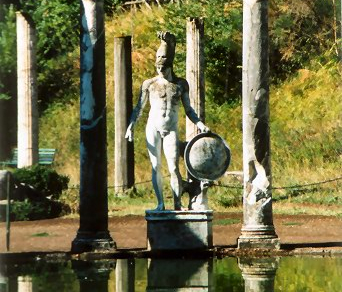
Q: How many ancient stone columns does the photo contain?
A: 5